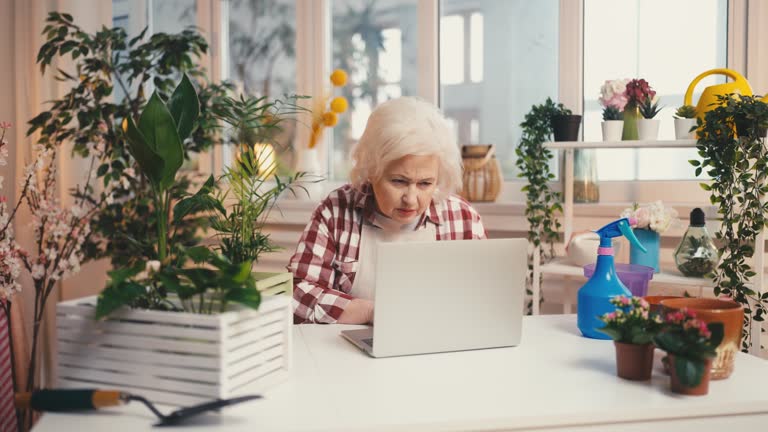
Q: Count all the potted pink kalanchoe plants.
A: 2